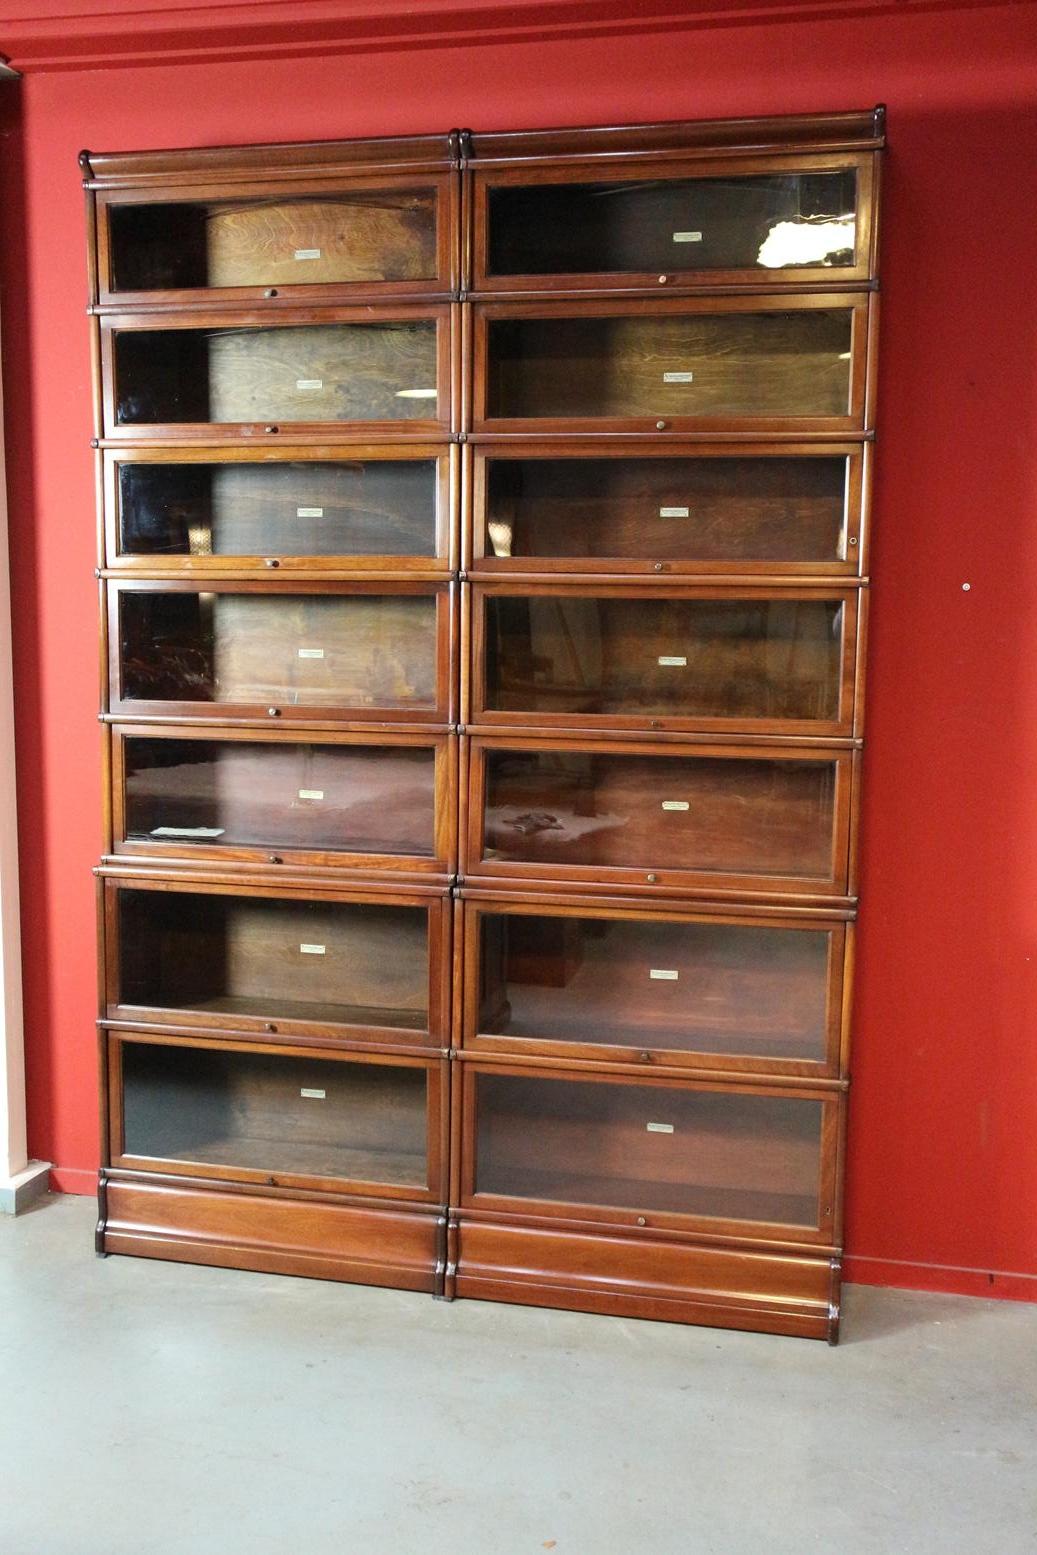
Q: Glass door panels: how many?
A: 14